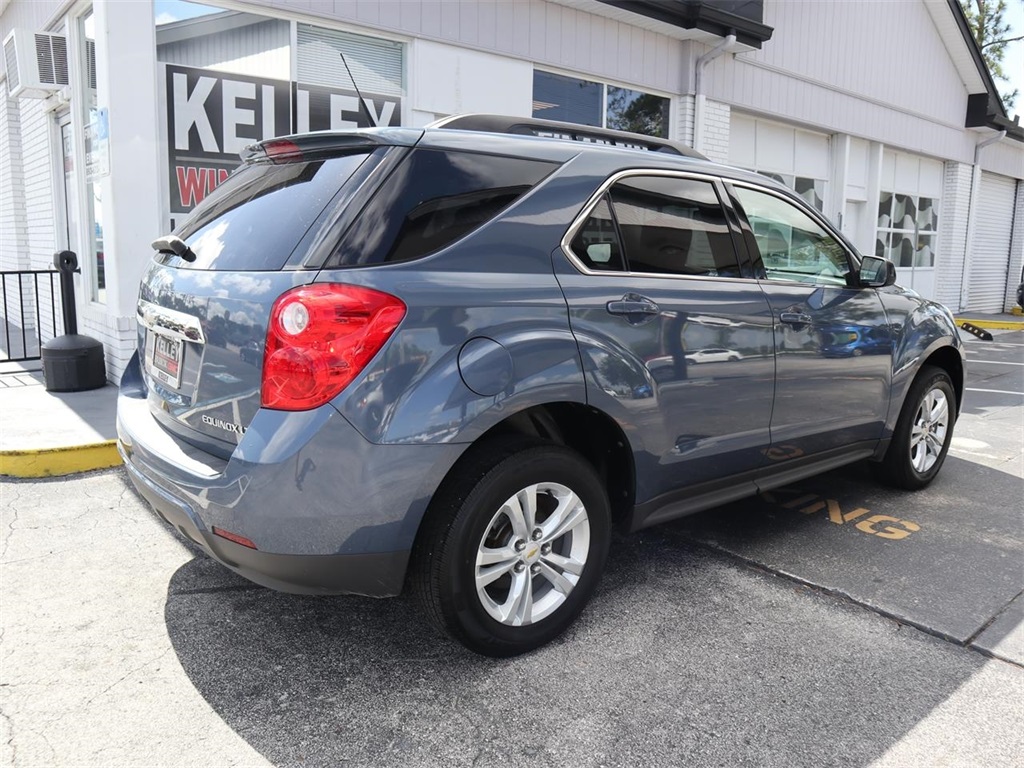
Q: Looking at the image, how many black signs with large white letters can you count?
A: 1